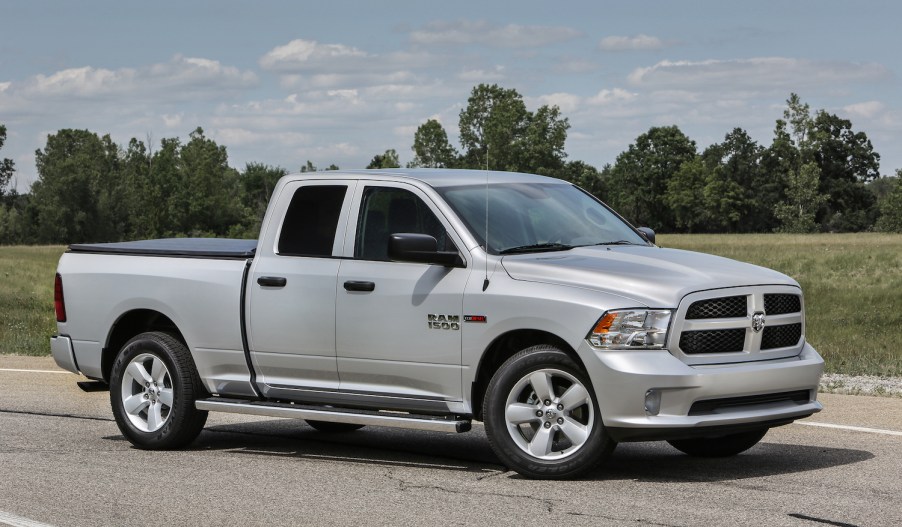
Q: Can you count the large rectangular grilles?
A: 4